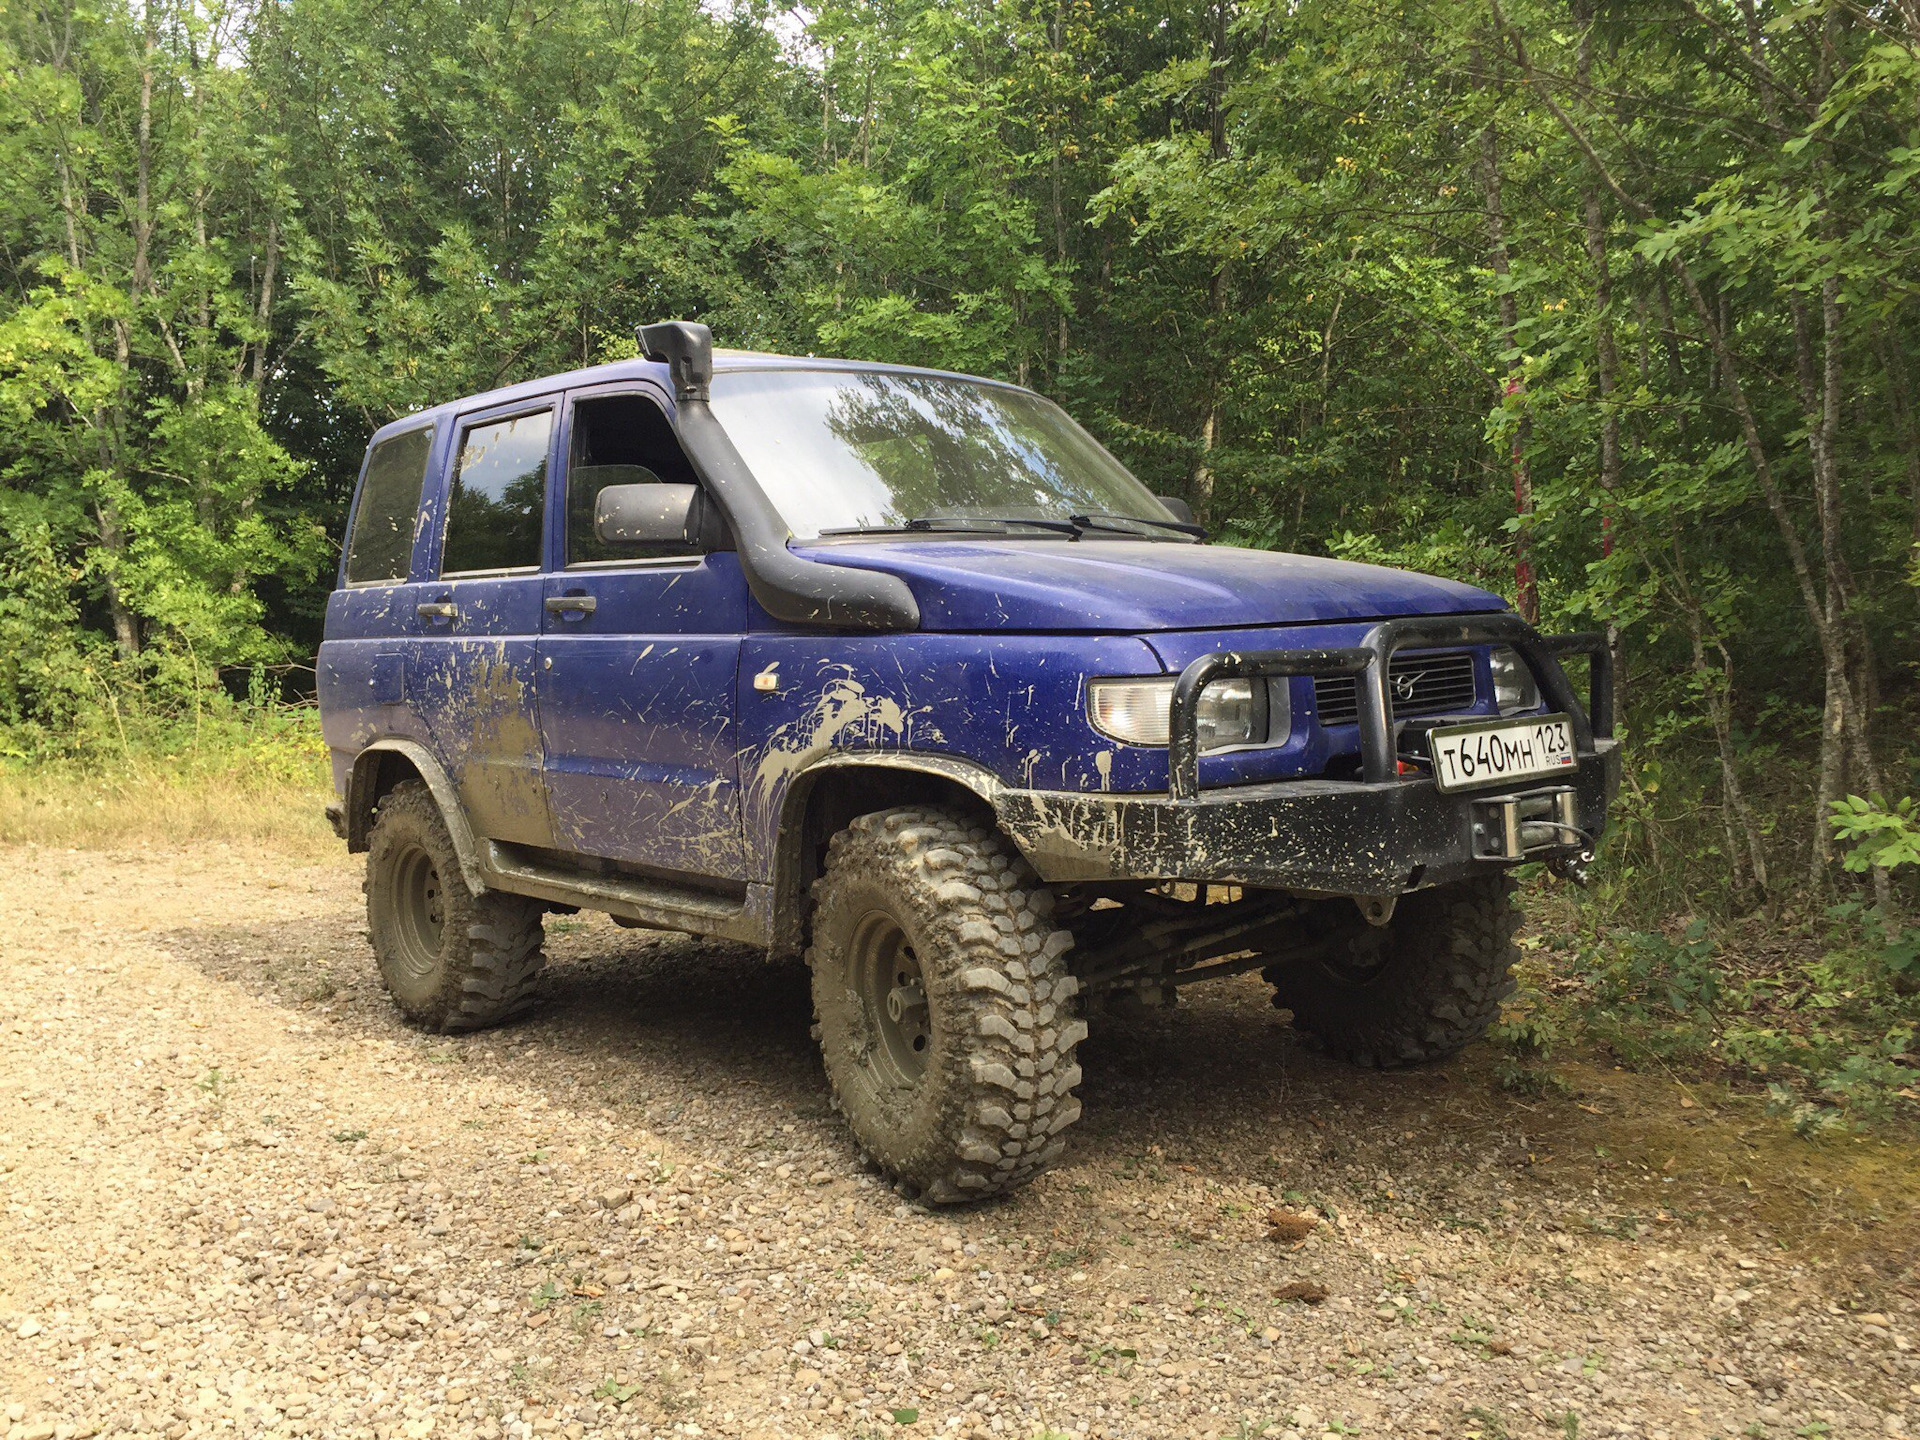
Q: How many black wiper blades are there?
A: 2